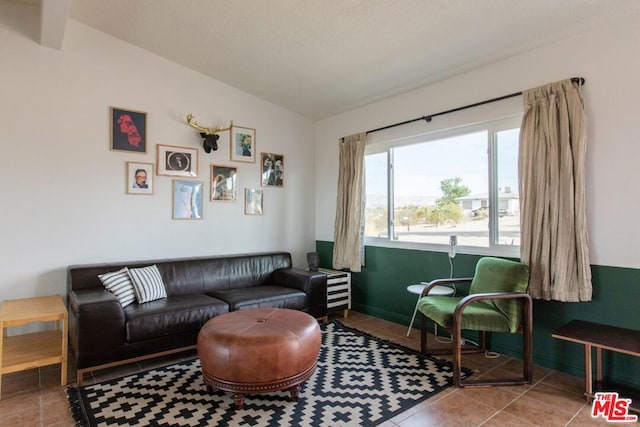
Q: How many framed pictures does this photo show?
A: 8